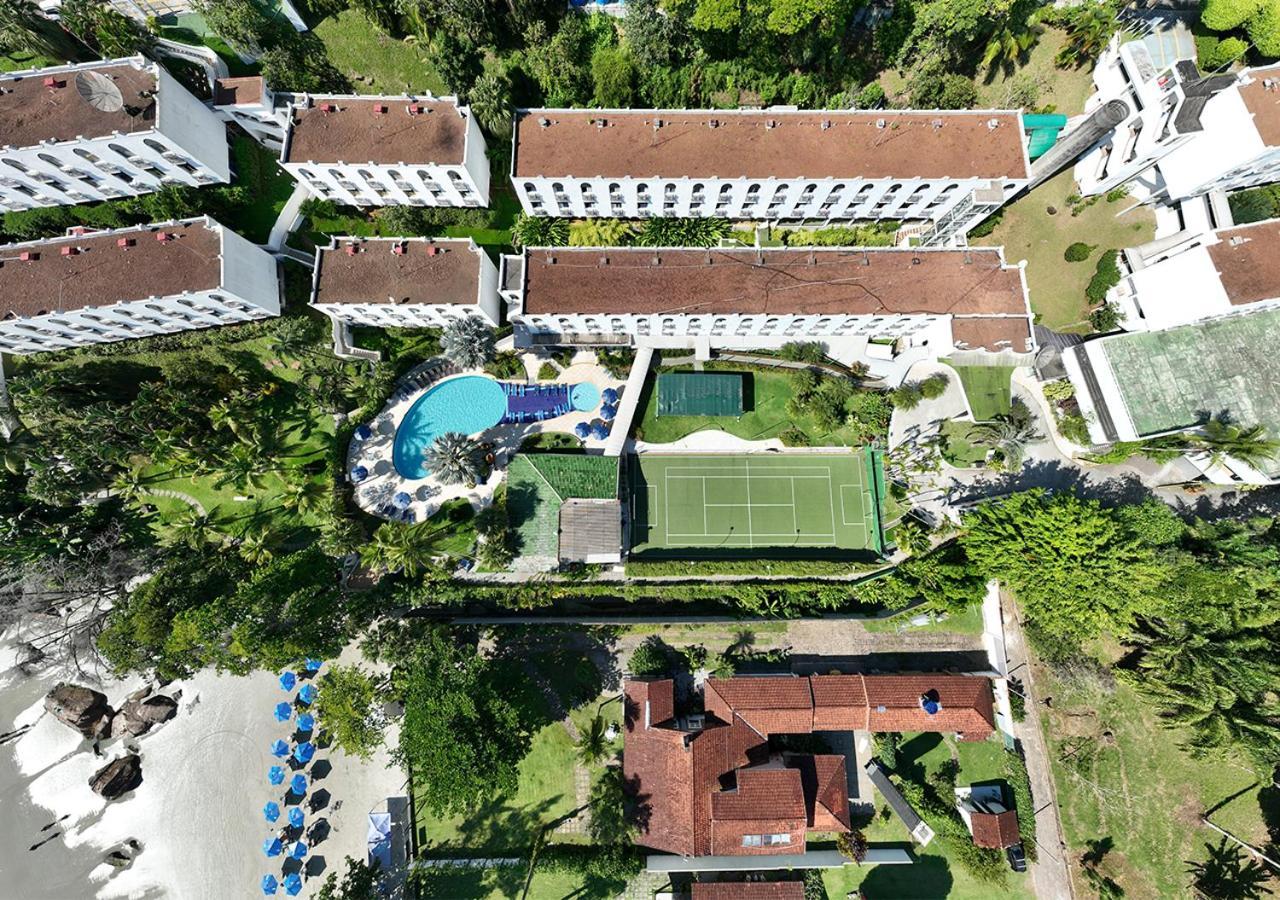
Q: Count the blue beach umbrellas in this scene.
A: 15